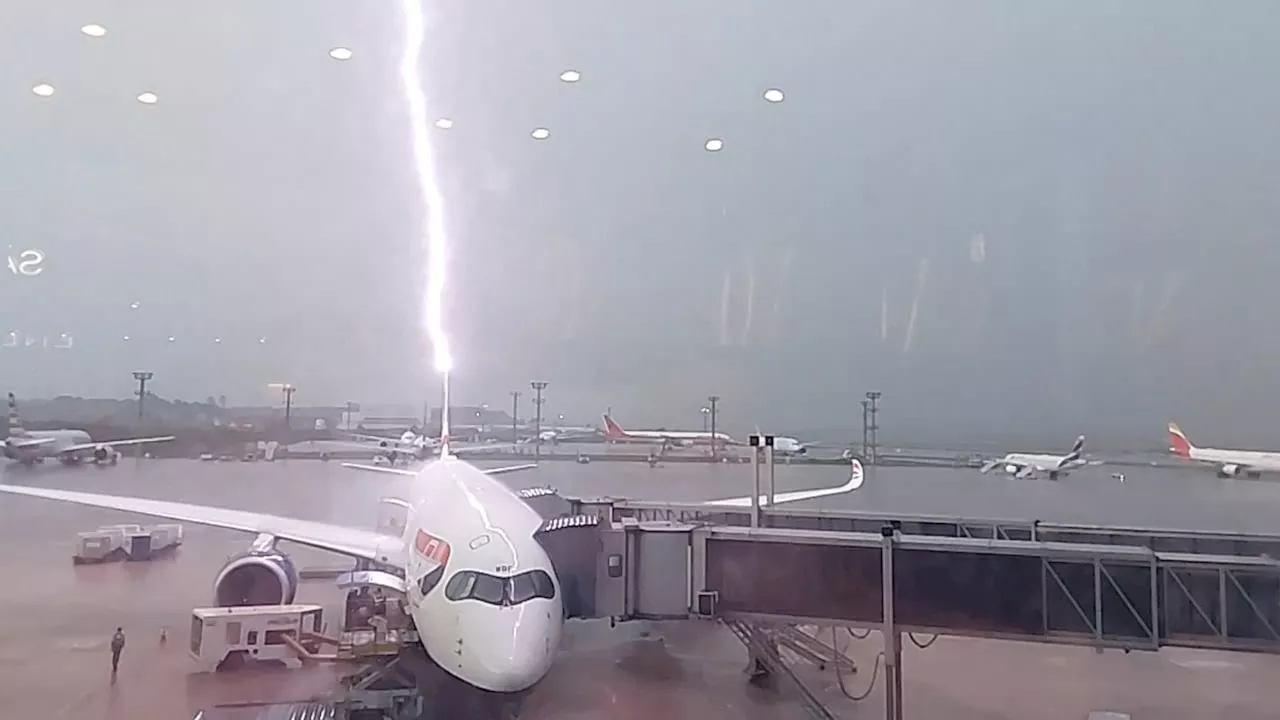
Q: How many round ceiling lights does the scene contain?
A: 9